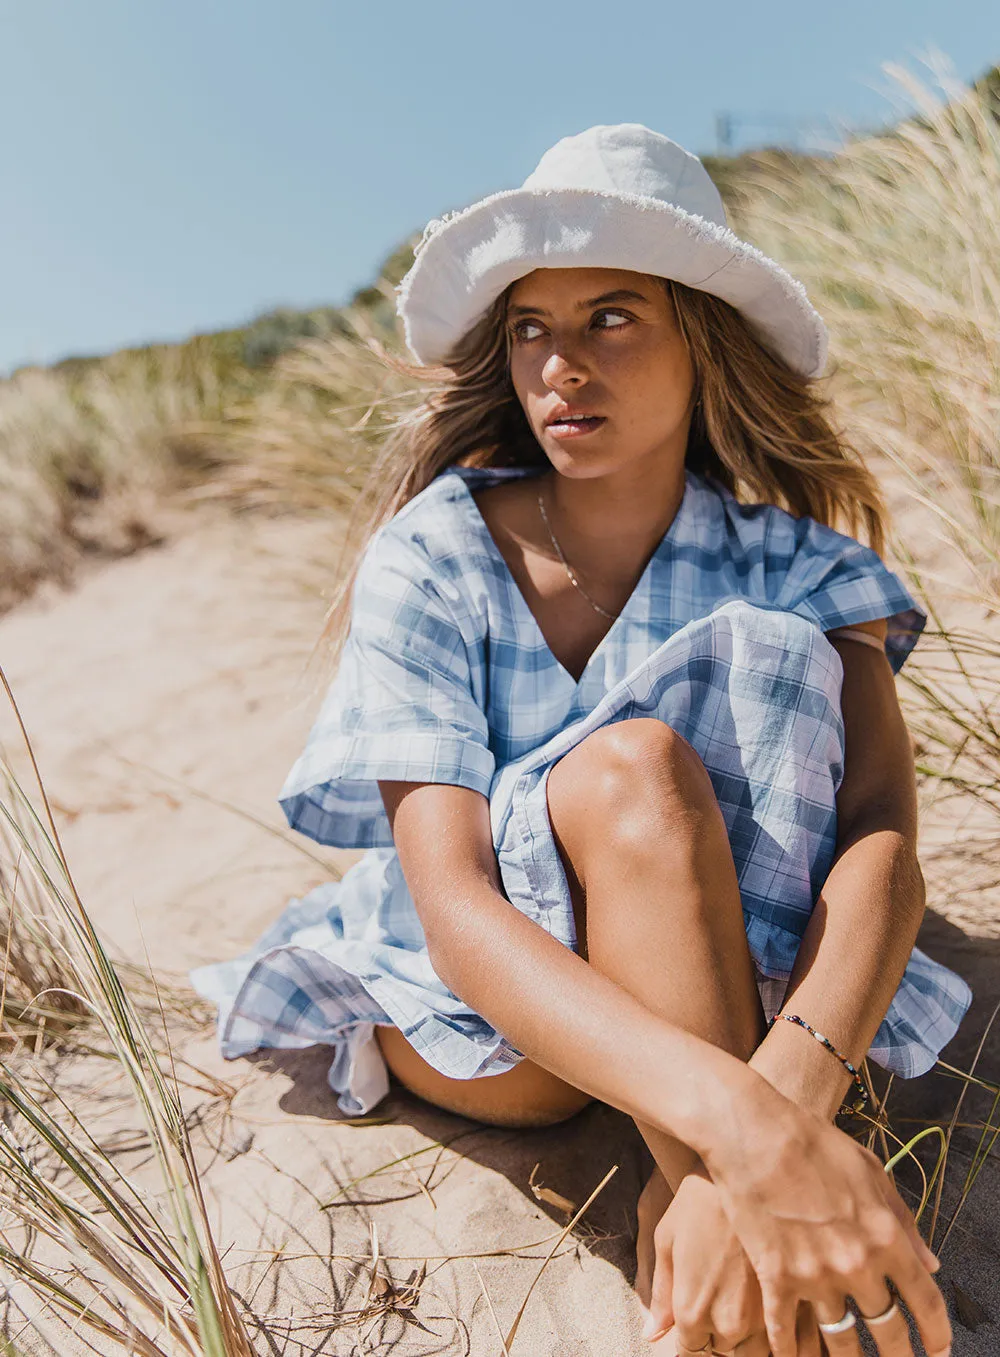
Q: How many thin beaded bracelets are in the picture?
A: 1